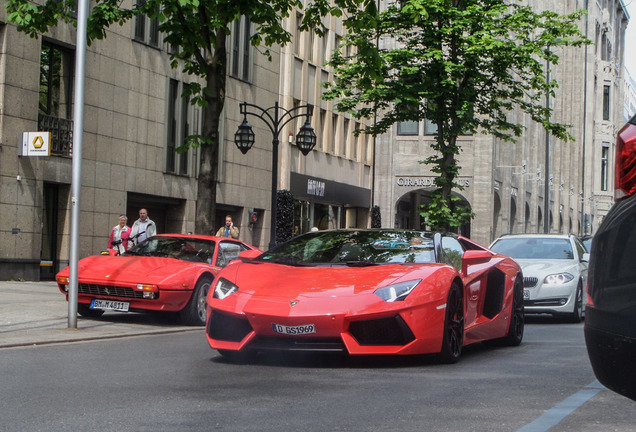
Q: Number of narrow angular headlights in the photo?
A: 2